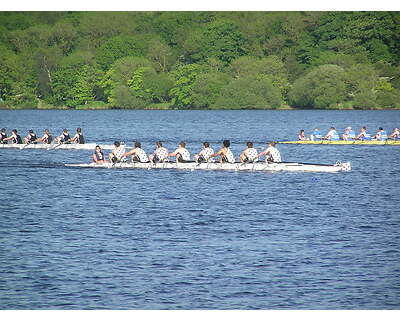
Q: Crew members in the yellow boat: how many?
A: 7